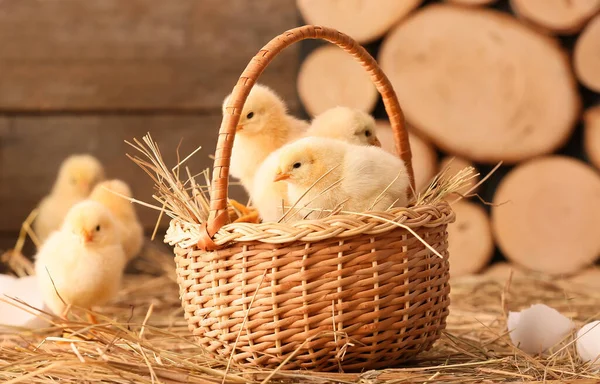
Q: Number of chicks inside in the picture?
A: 3